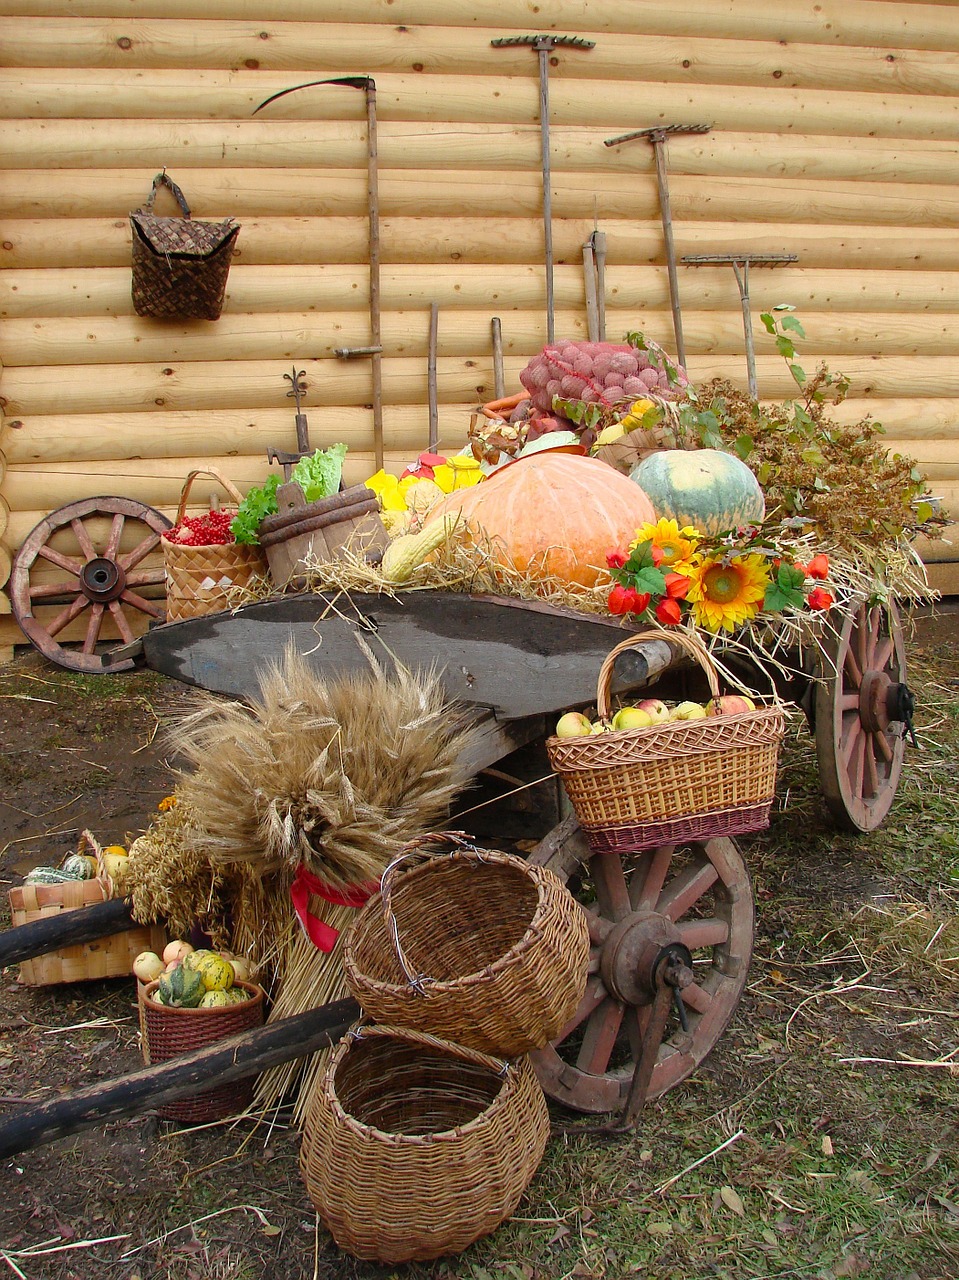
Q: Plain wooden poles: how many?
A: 2